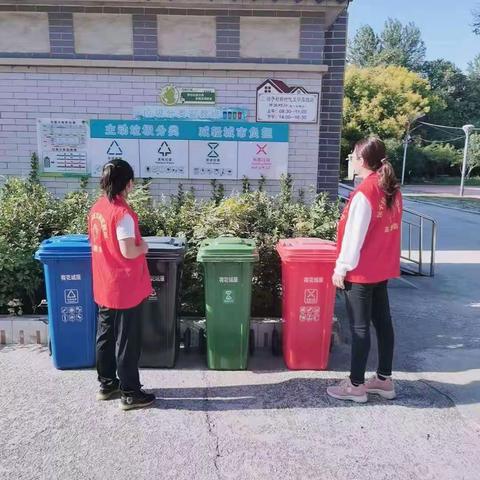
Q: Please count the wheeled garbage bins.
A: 4